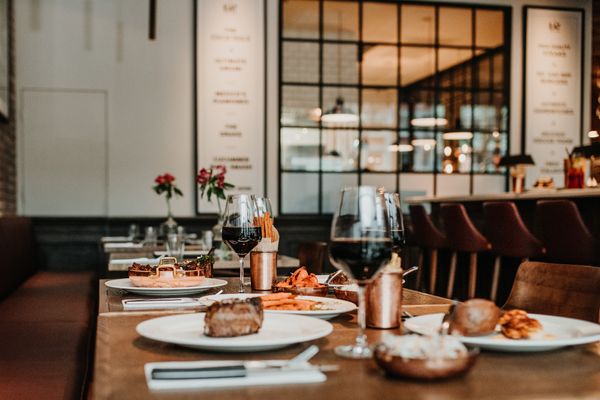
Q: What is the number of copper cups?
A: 2